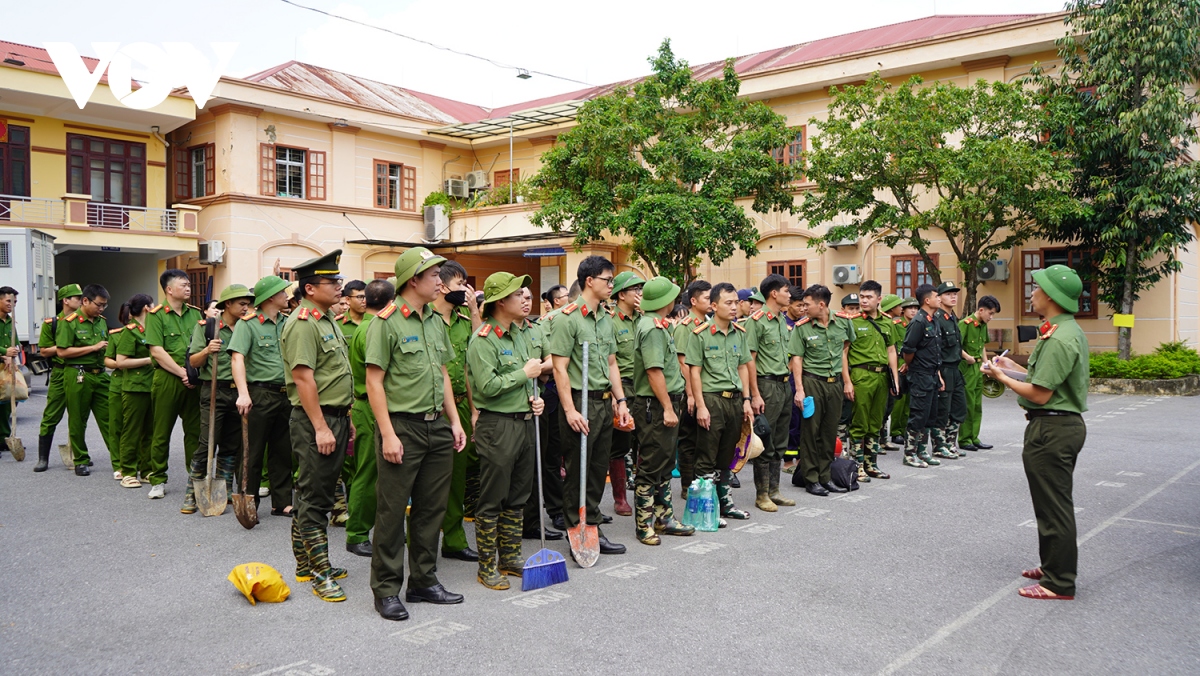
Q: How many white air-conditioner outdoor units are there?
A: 7